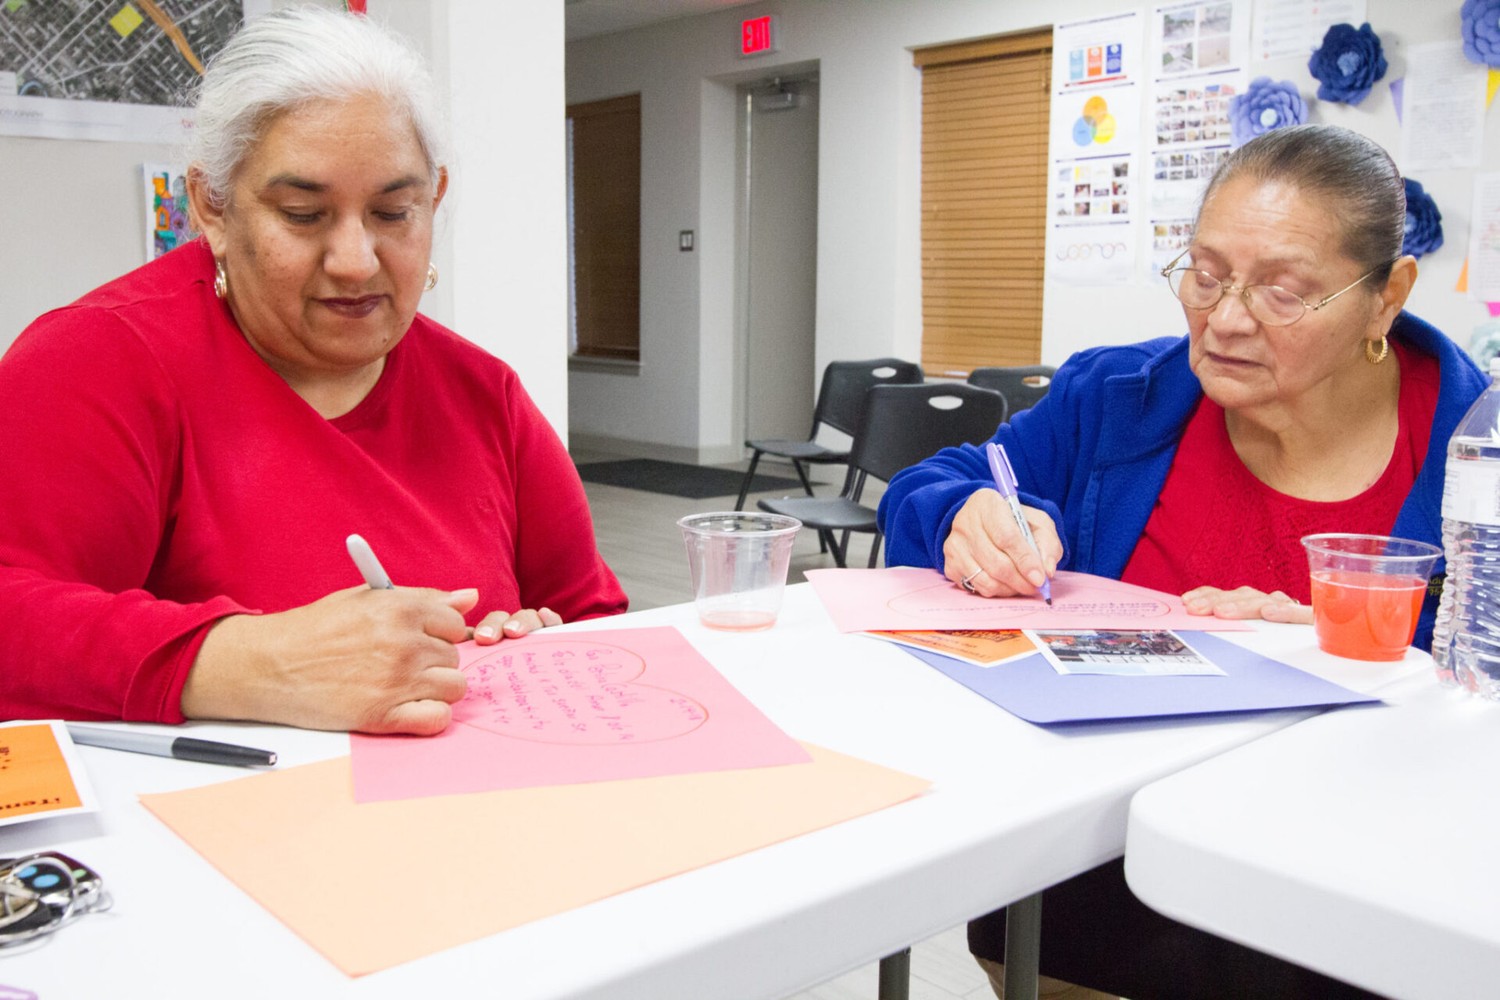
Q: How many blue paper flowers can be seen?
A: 4